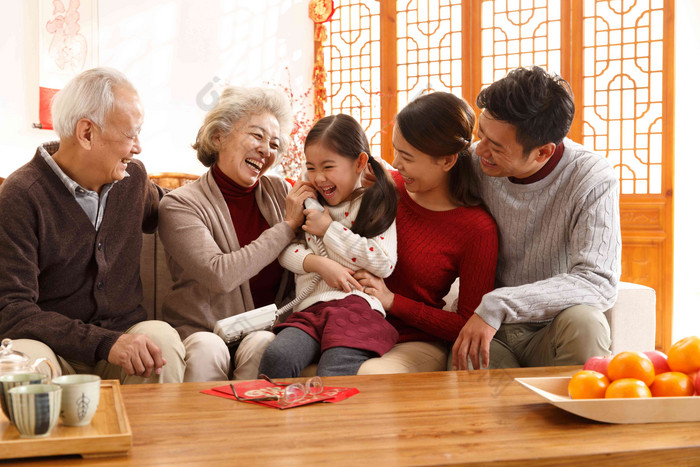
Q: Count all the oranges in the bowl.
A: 5